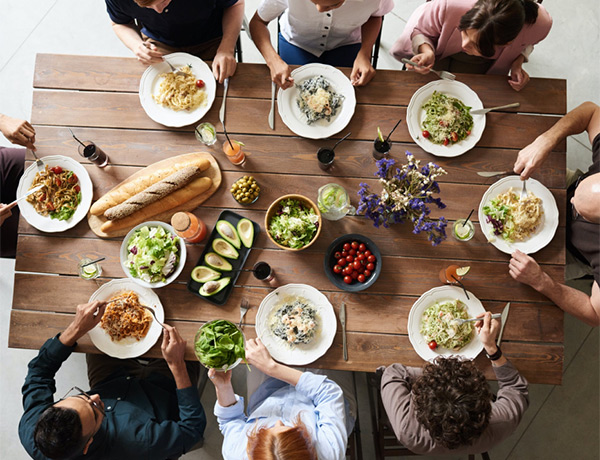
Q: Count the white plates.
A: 8